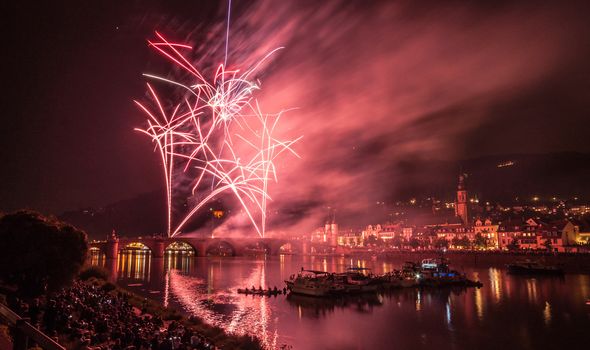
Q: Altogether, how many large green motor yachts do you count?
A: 0